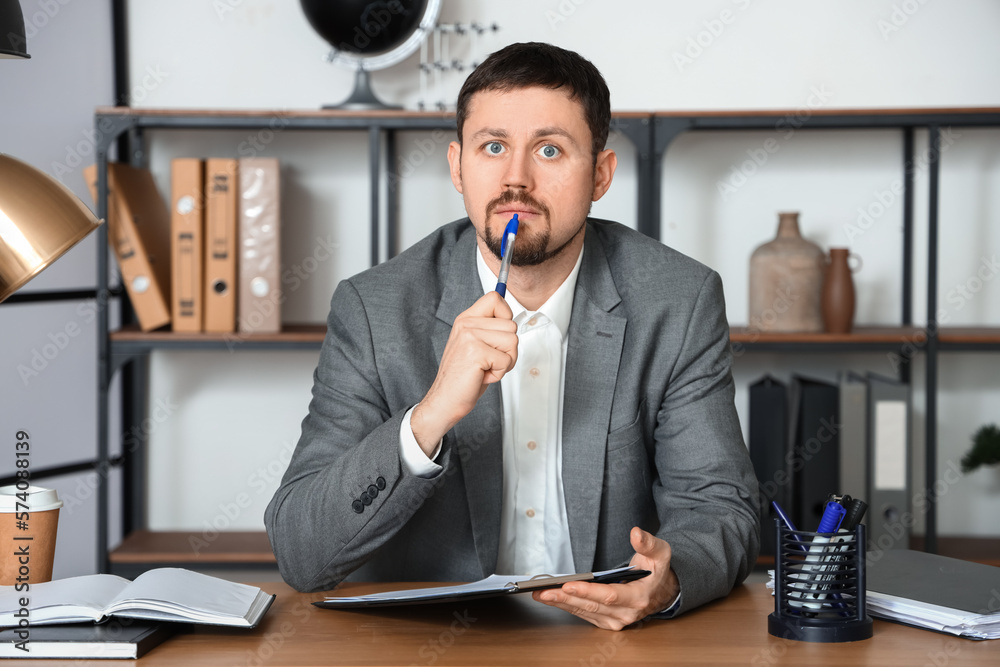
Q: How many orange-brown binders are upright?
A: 2